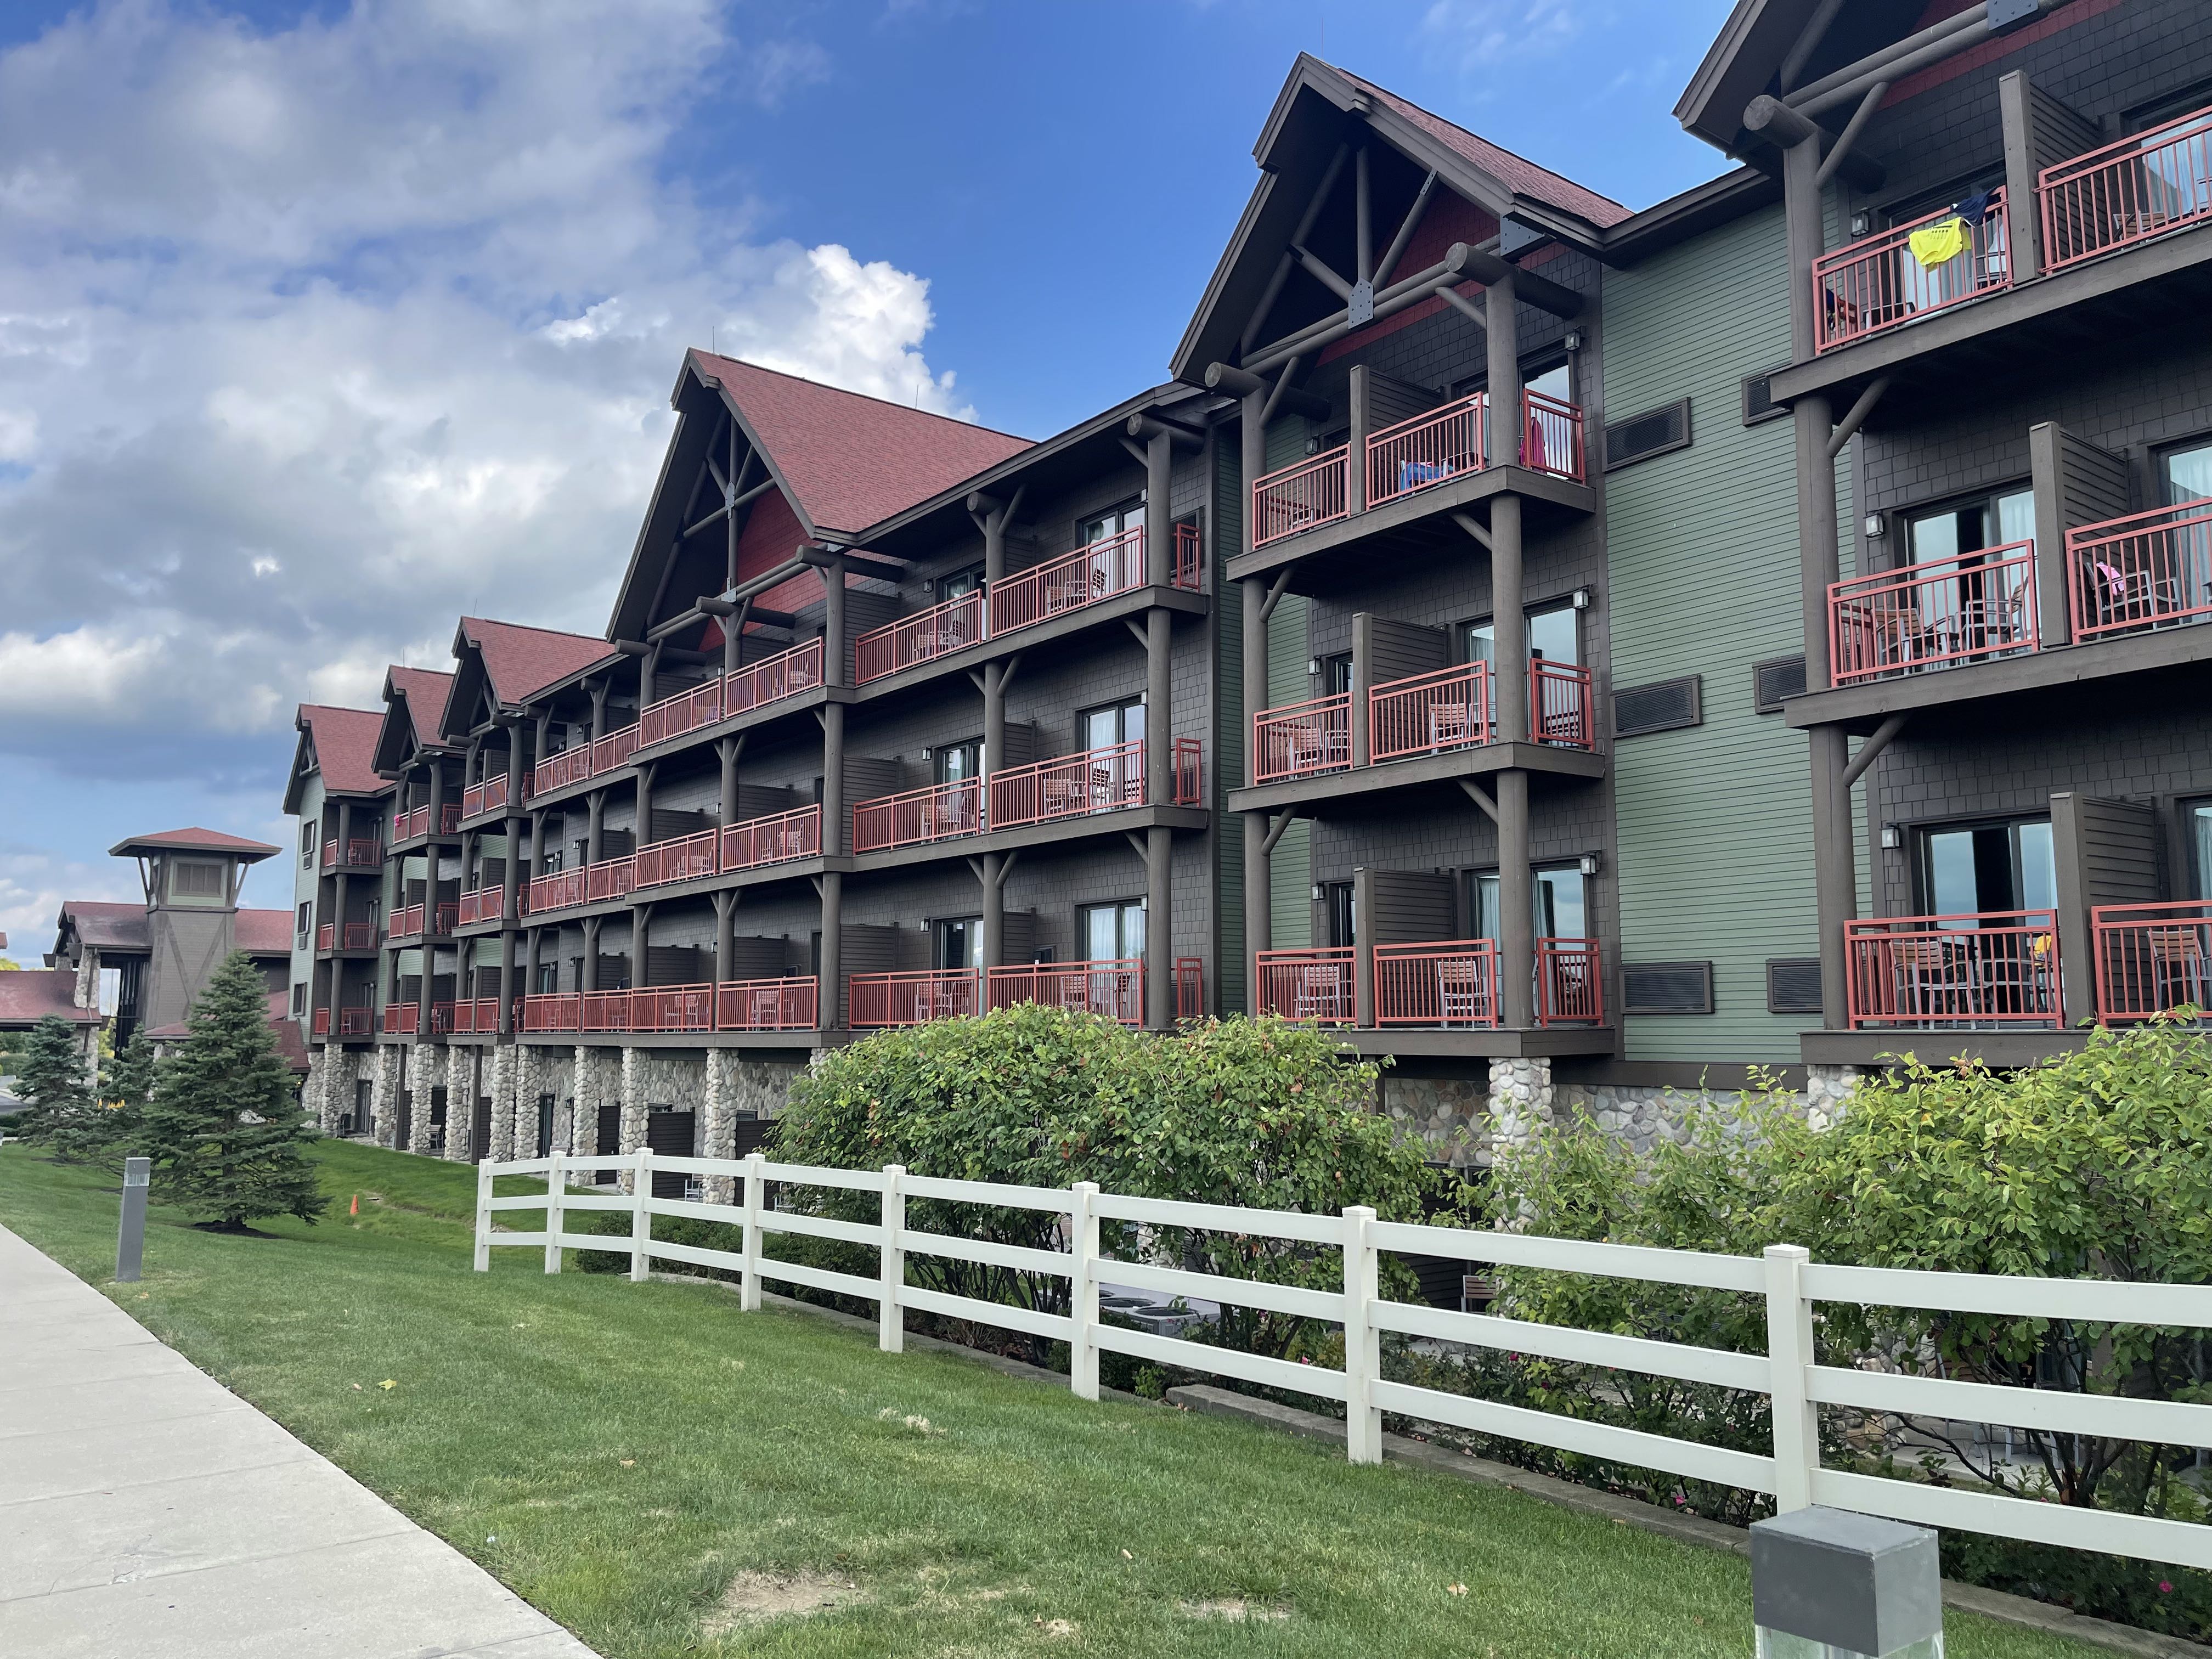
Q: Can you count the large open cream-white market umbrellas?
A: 0